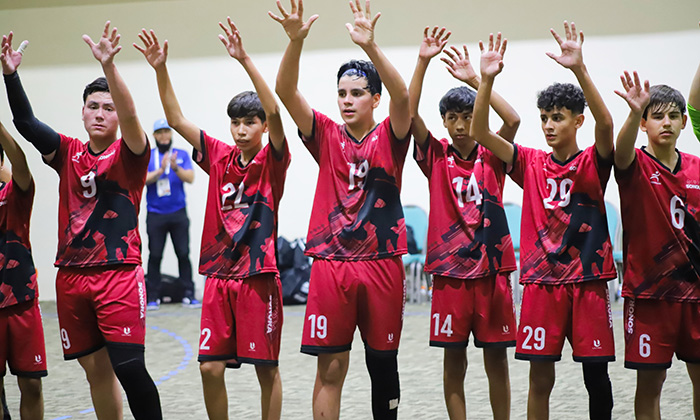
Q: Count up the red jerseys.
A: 7